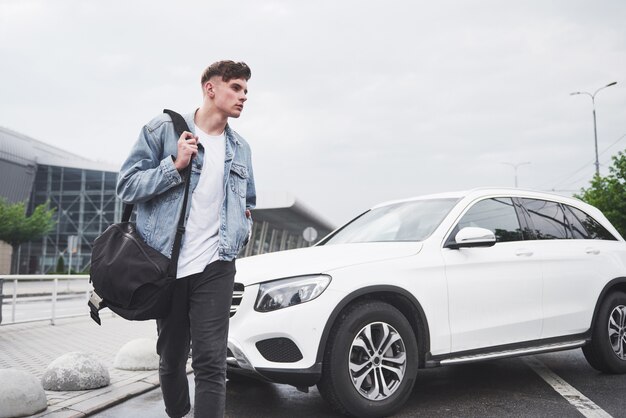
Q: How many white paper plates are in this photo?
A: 0